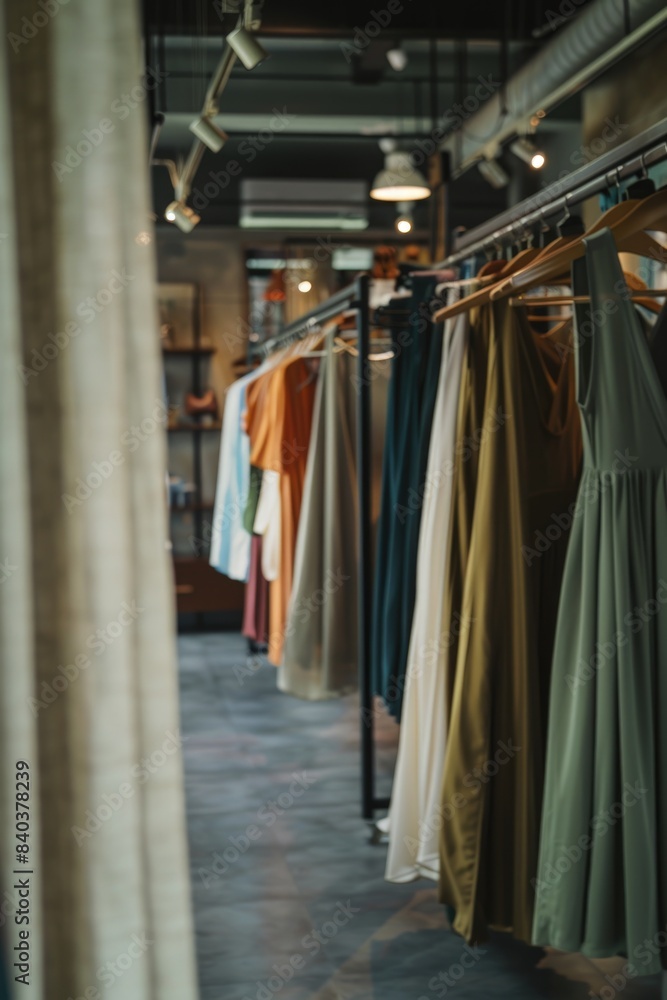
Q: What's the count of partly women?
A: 0